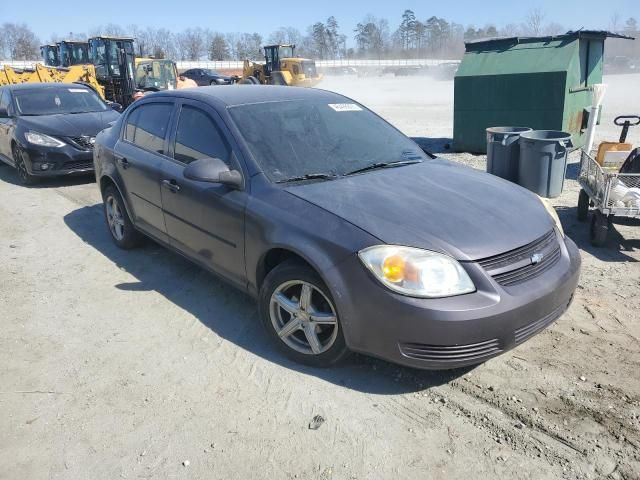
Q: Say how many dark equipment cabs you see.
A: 4